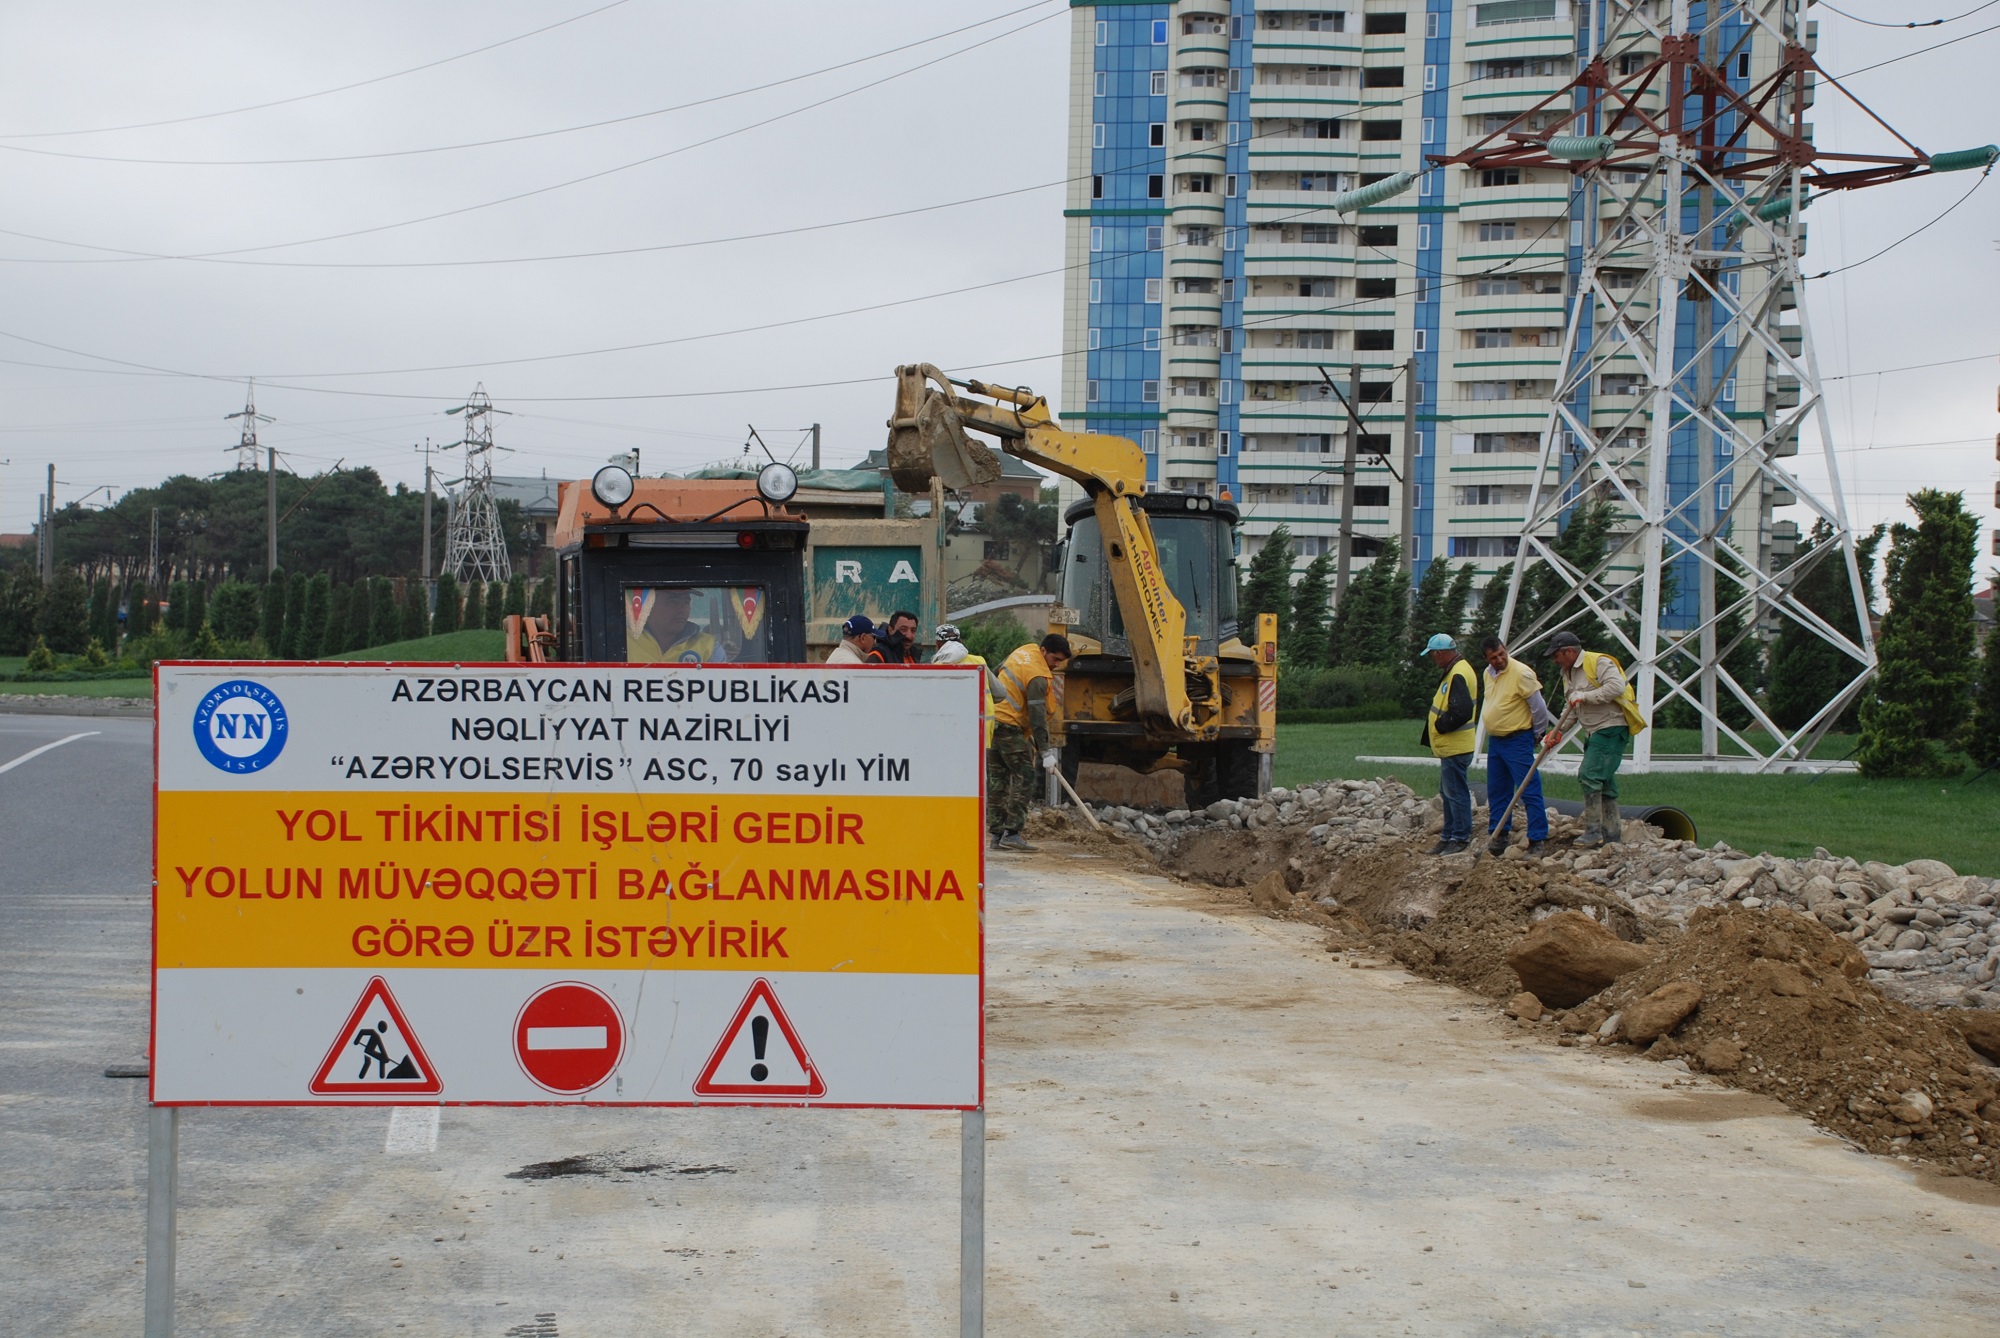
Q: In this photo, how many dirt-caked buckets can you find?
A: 1